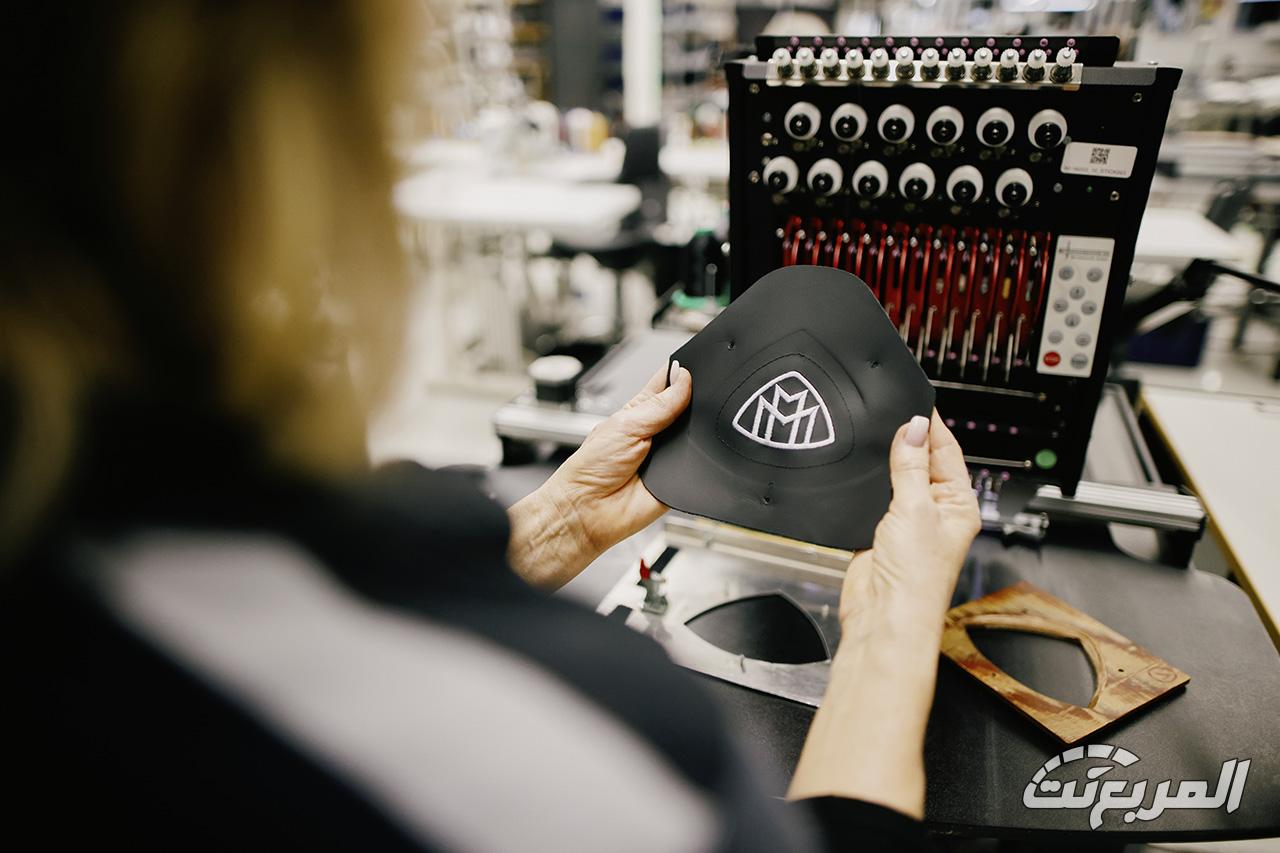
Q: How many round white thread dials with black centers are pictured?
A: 12